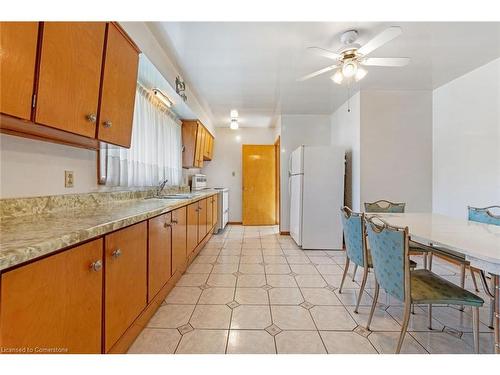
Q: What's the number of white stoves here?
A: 1